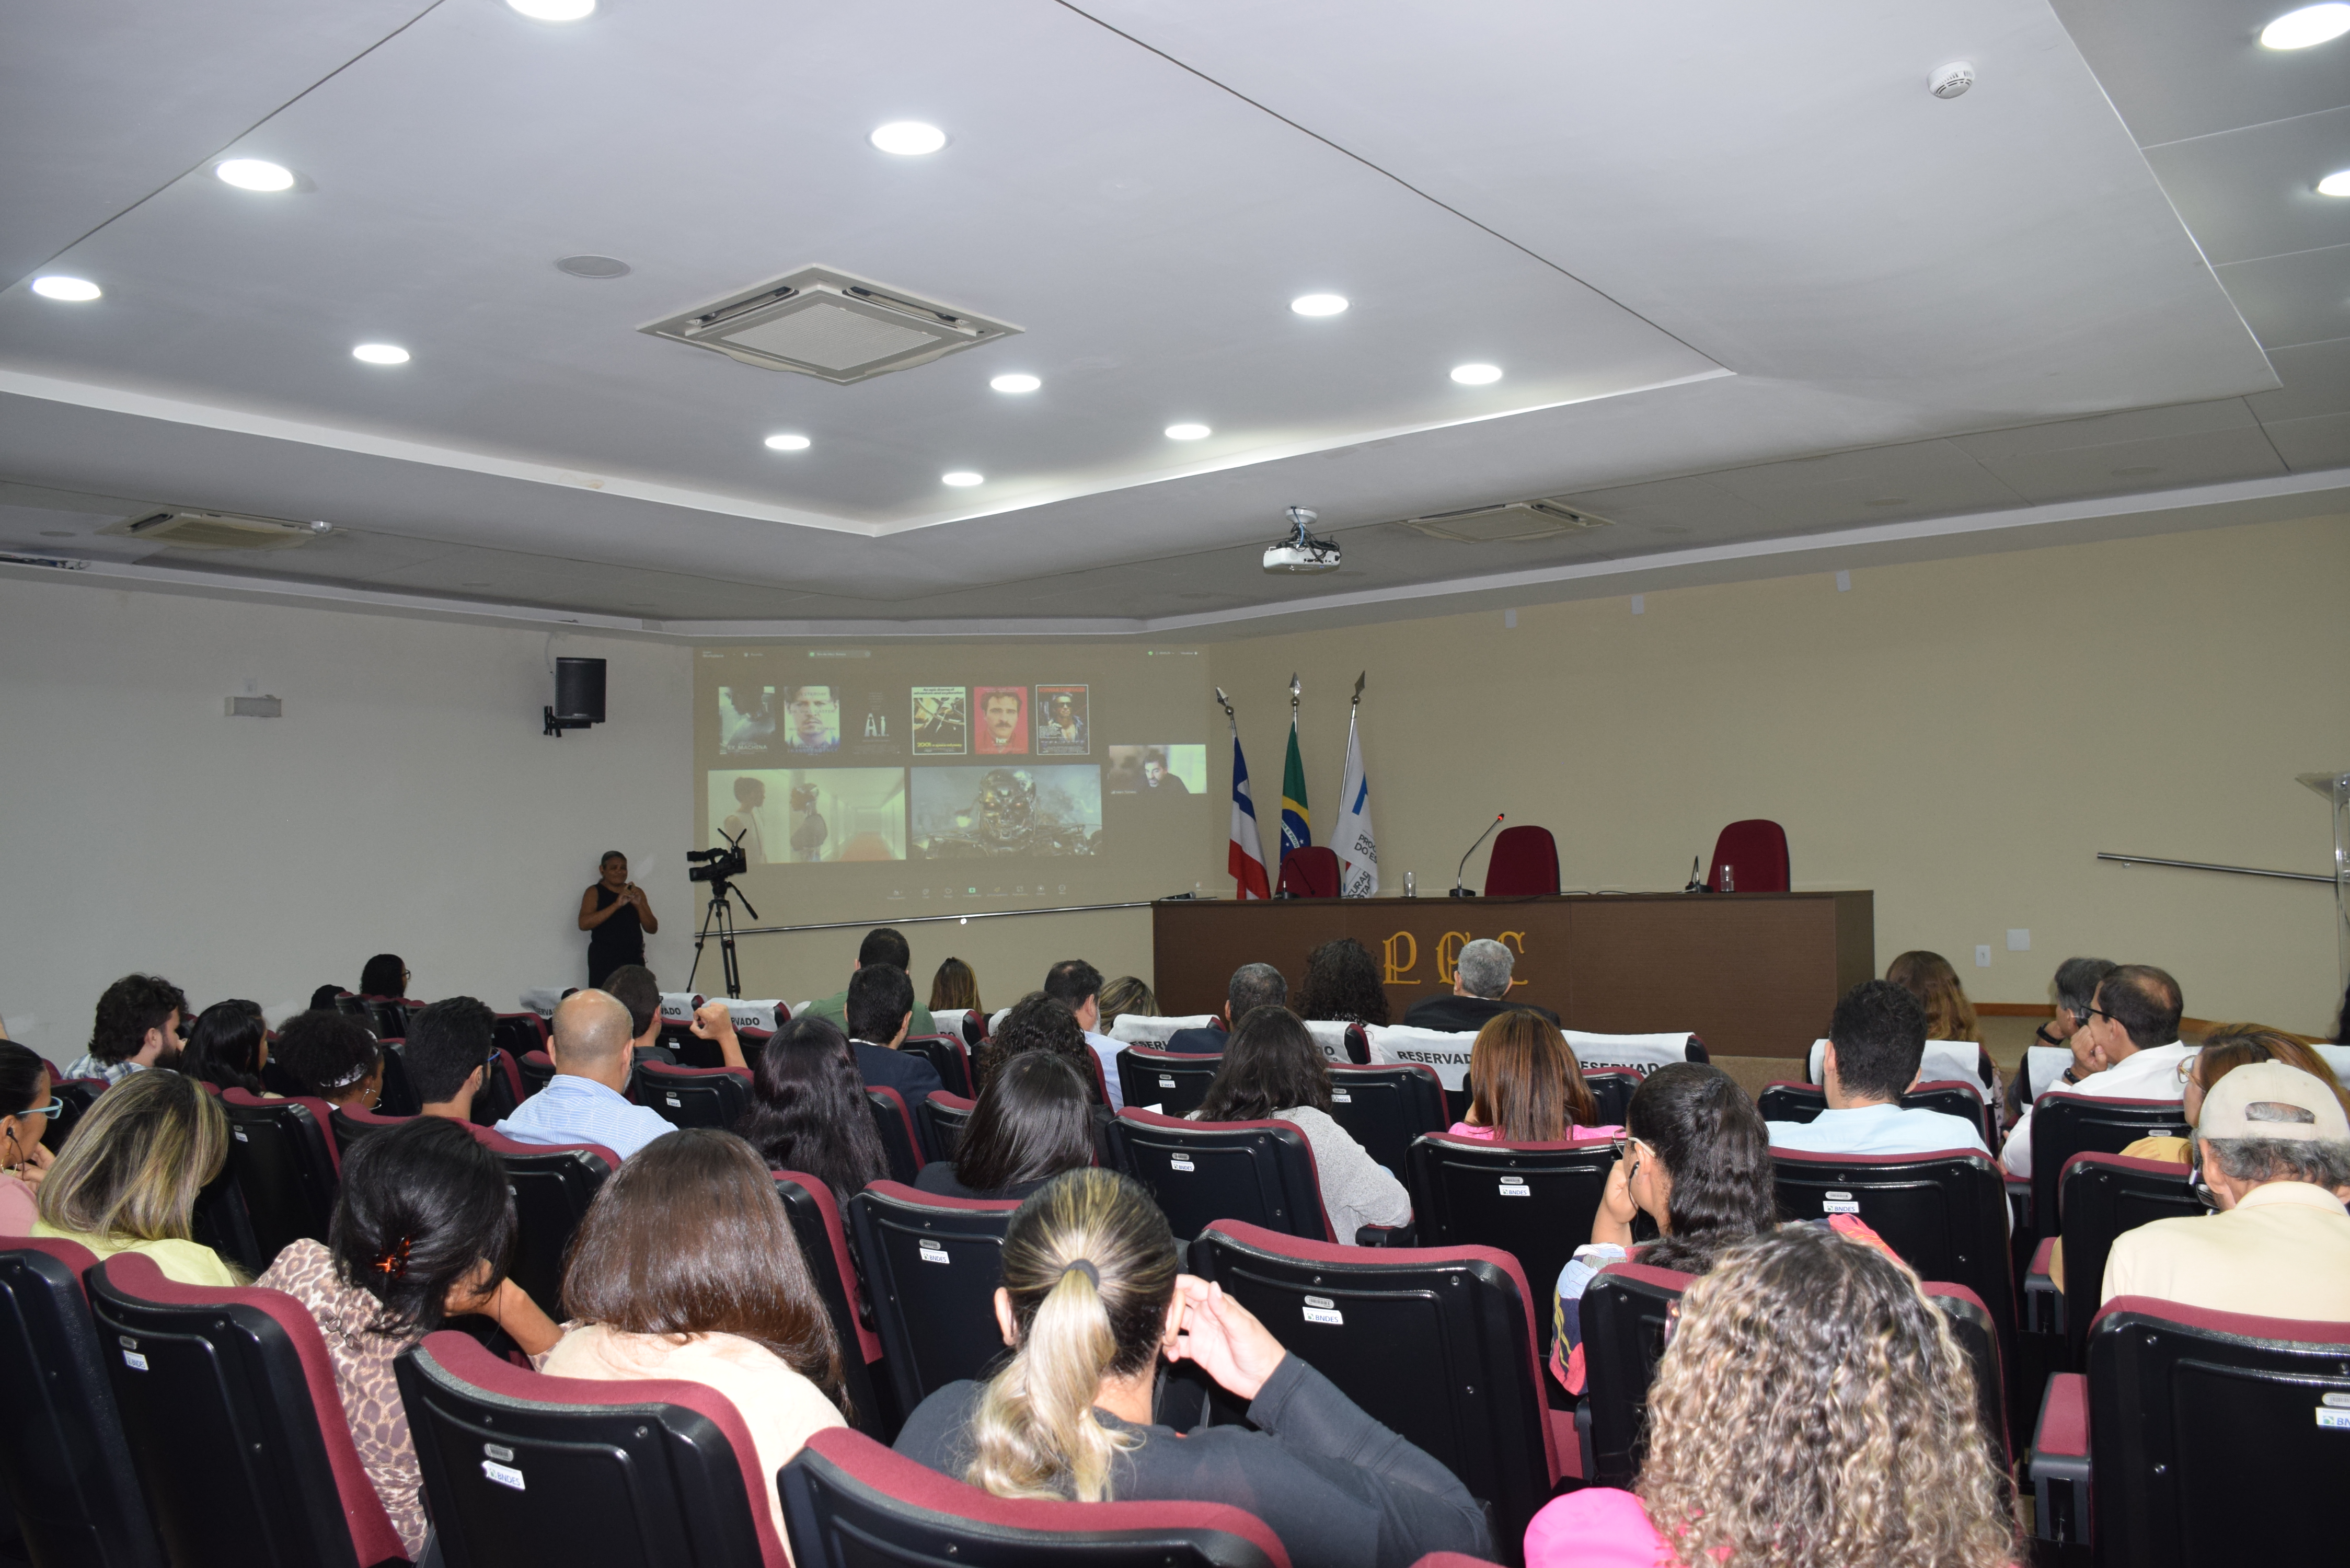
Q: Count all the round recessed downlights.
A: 13